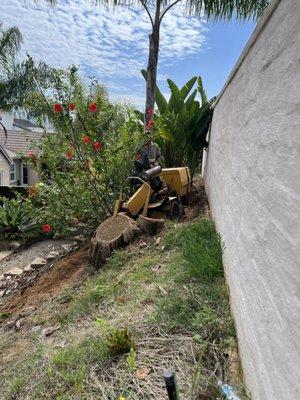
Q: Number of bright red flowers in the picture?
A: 11